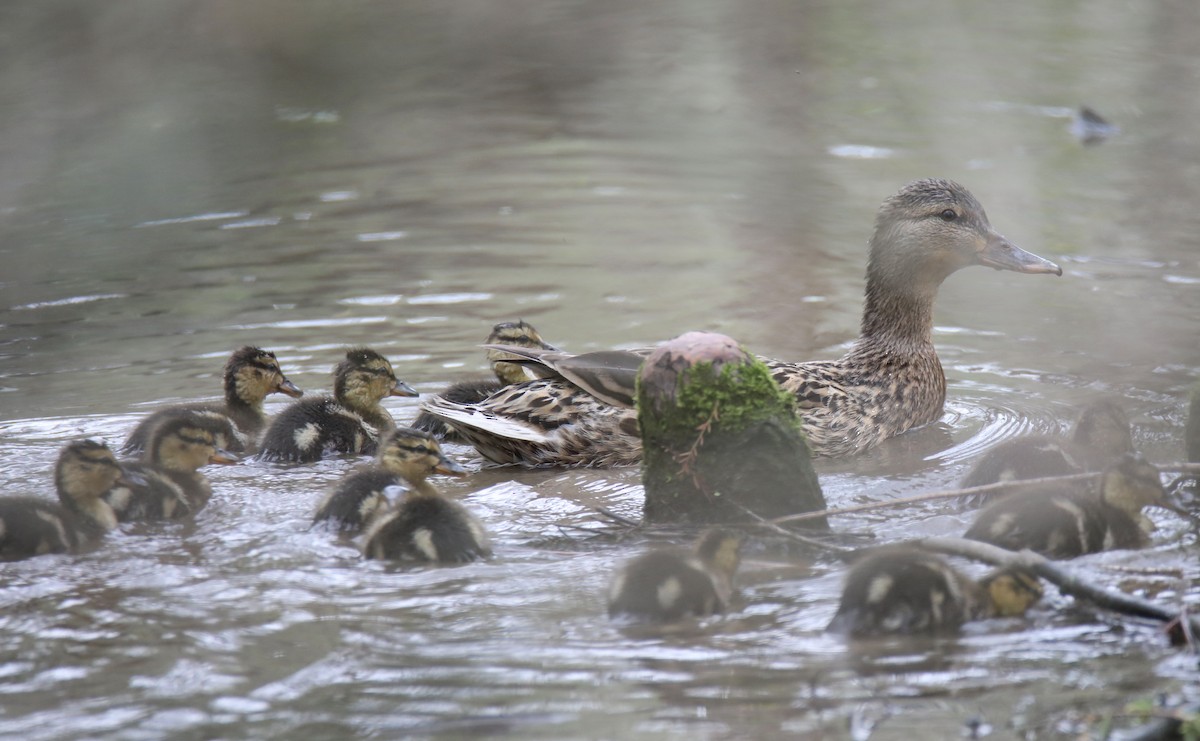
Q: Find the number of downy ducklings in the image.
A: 11